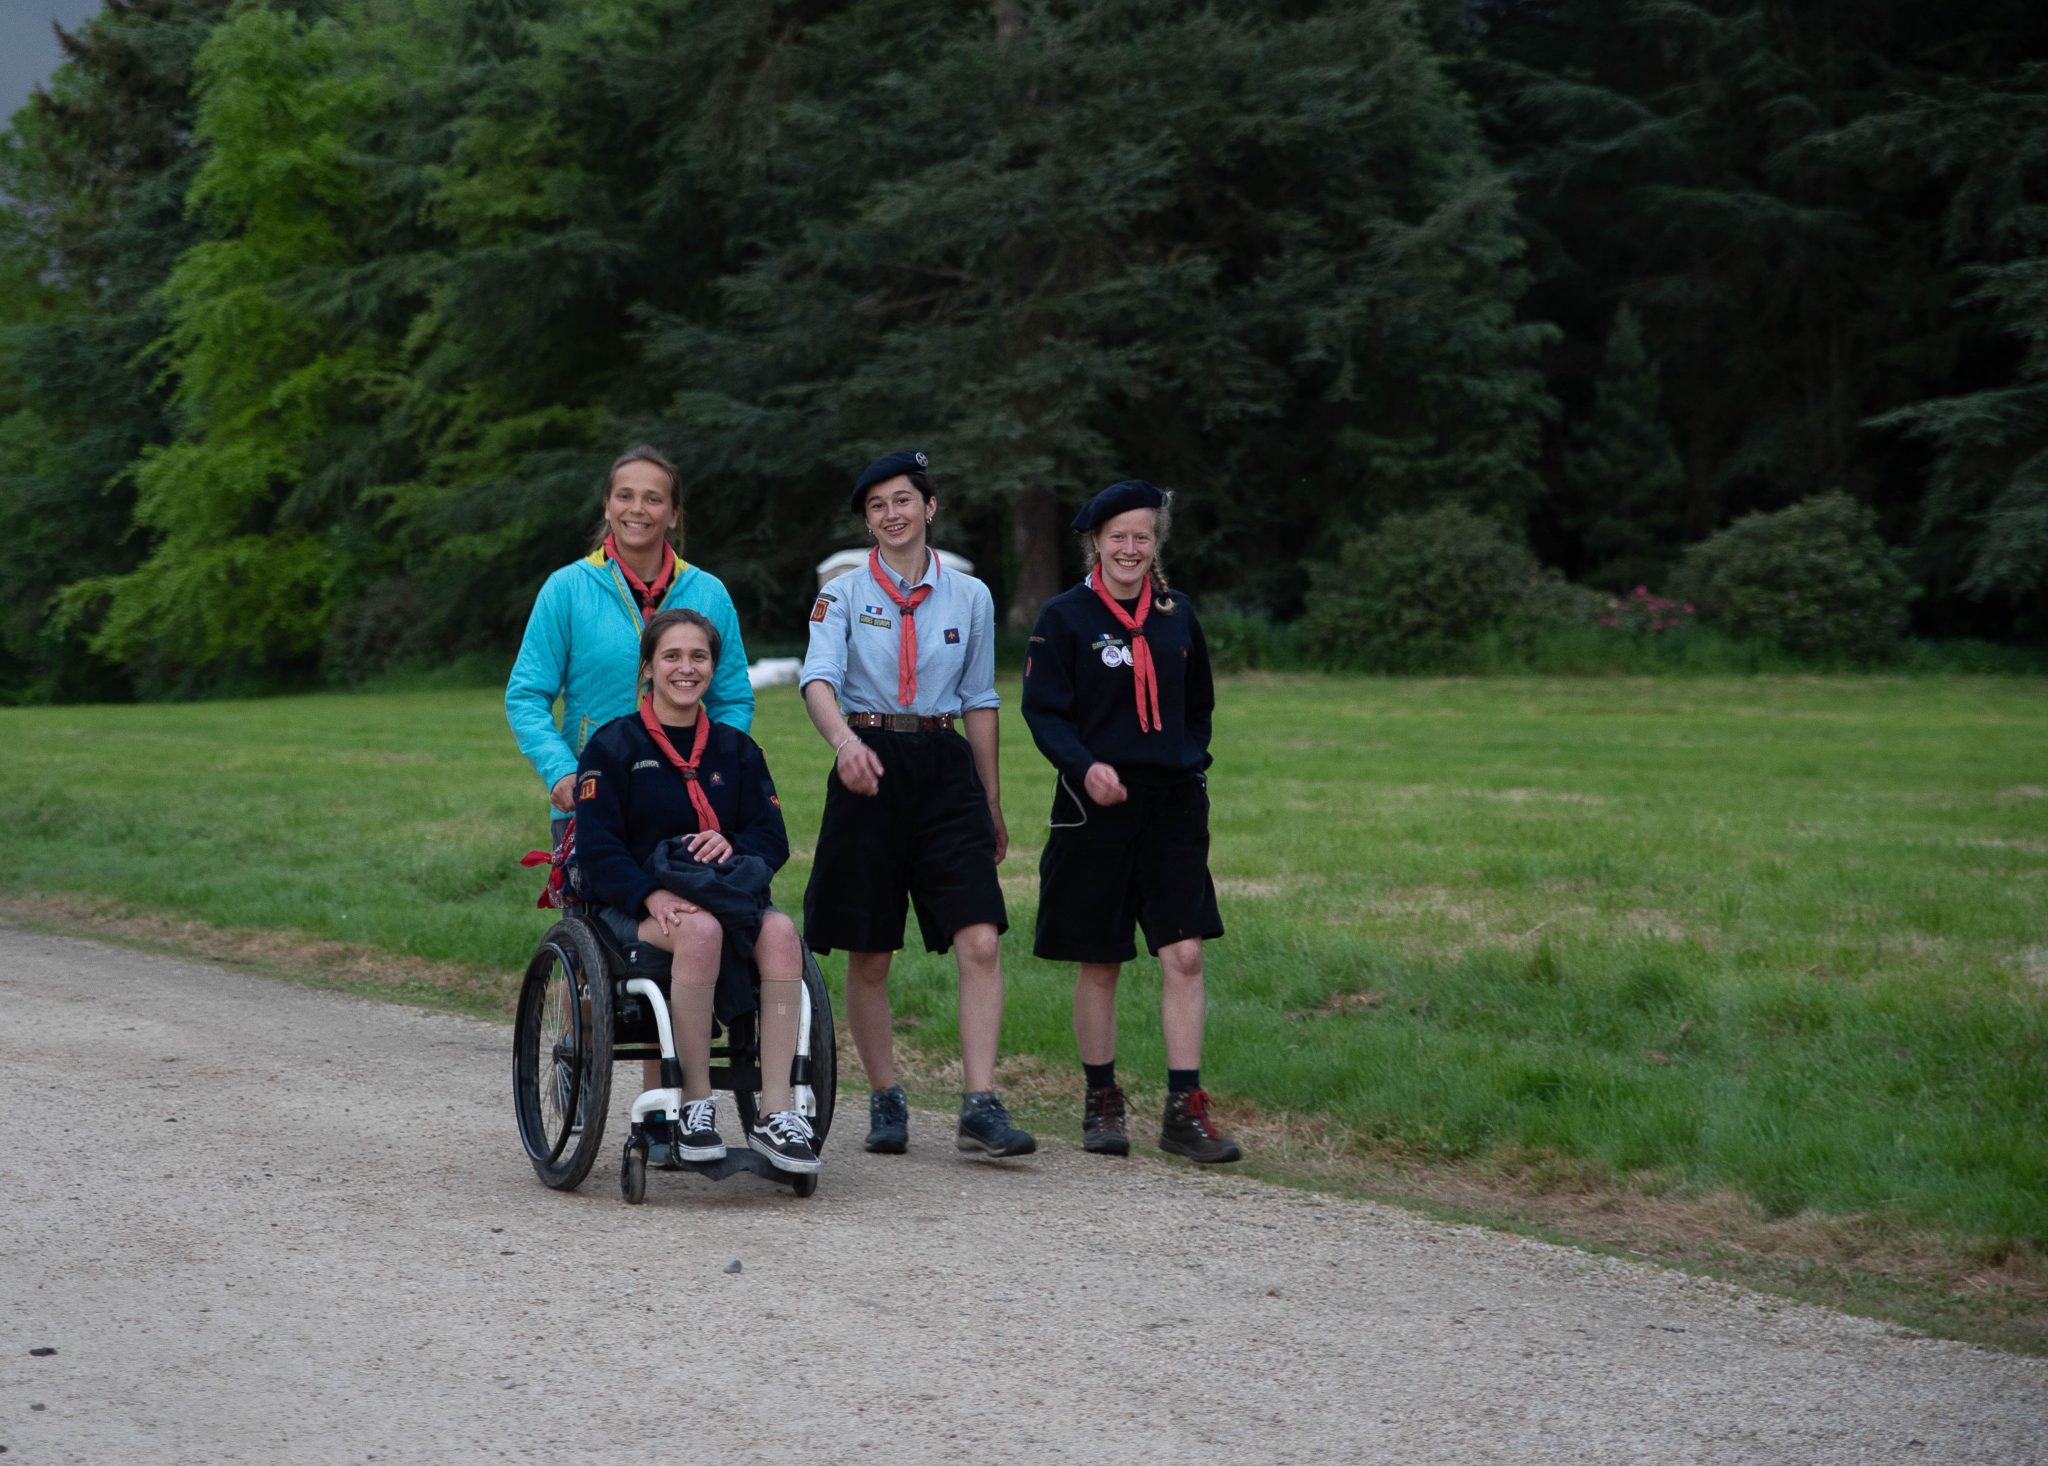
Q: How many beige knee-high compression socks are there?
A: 2